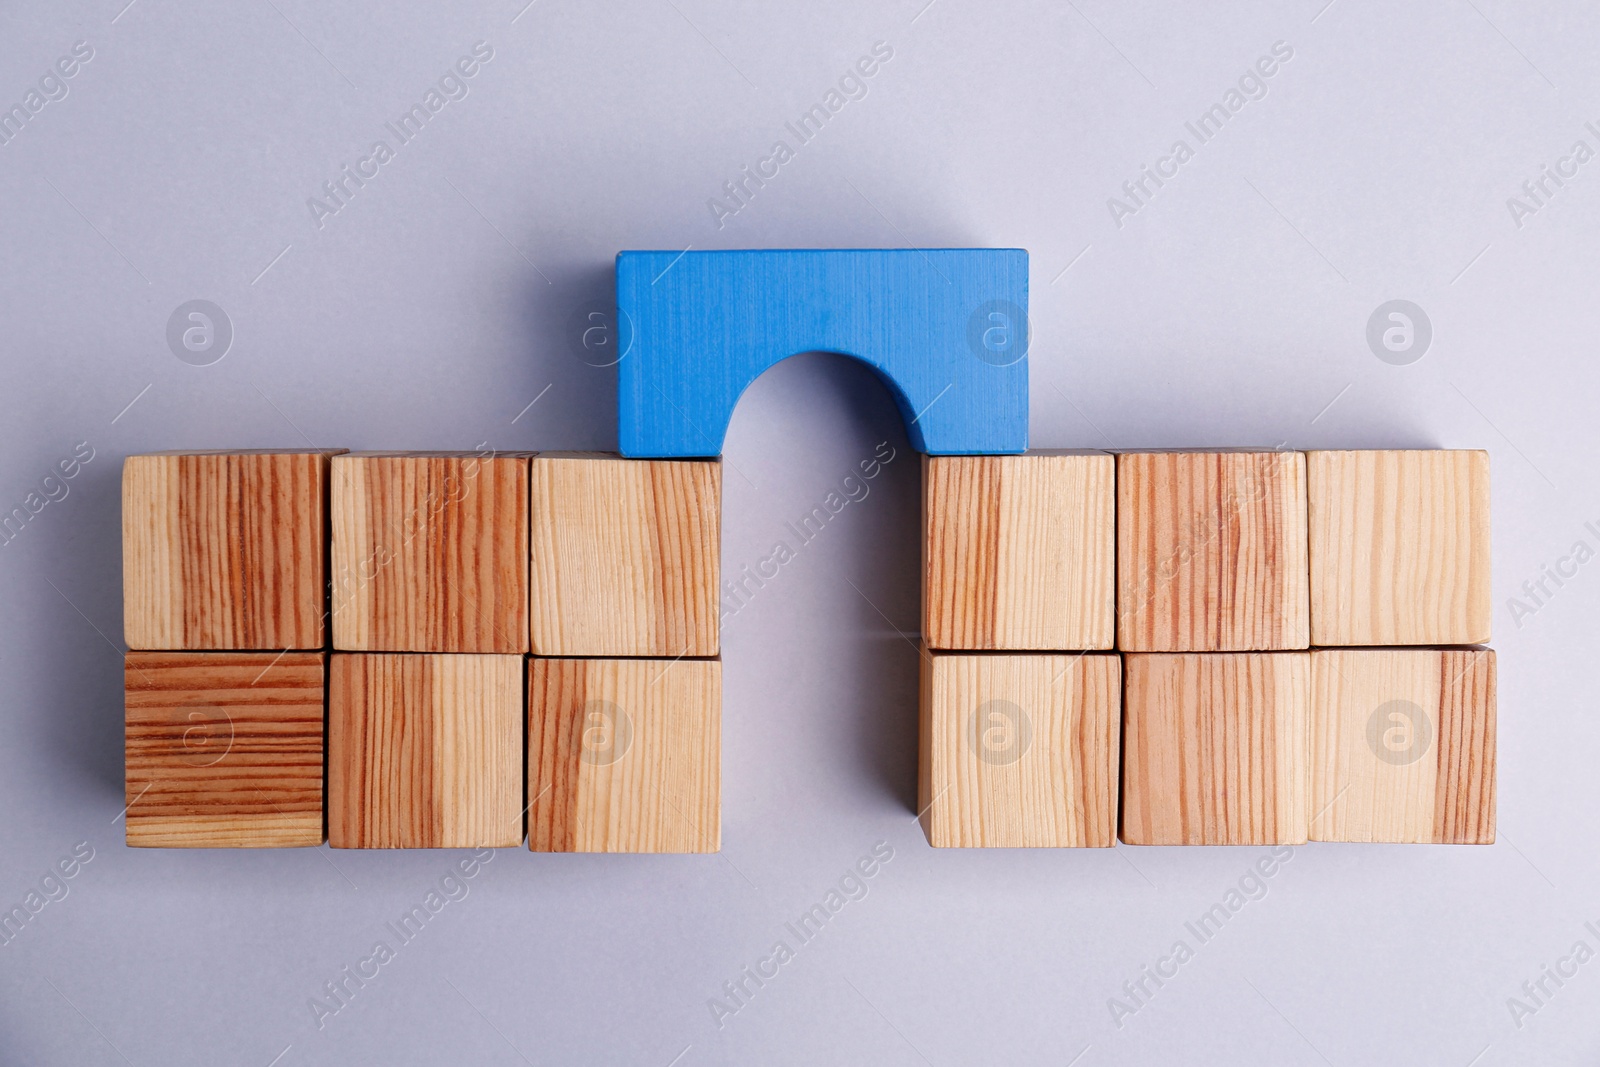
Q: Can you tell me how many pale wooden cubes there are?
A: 12